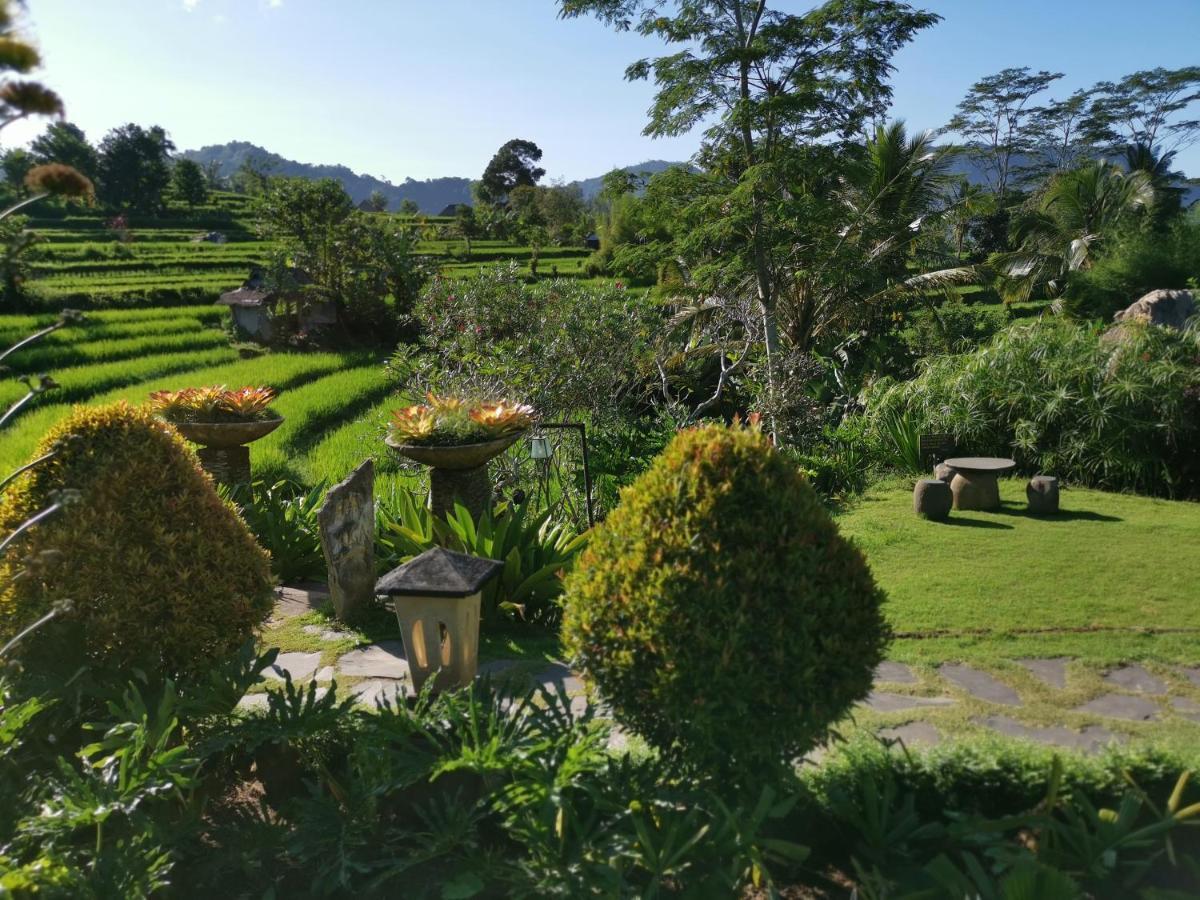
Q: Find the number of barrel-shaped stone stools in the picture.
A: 3